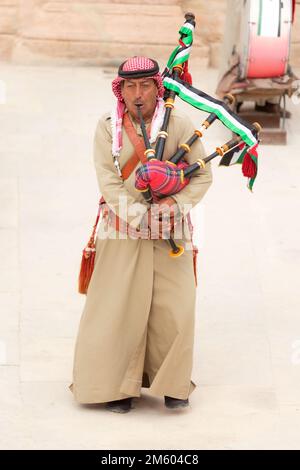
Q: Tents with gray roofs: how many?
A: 0